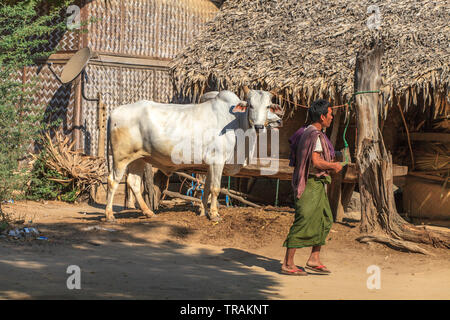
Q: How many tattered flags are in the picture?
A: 0